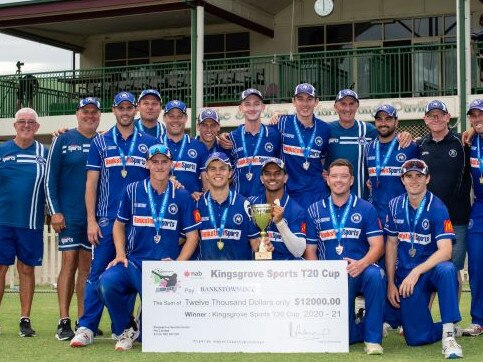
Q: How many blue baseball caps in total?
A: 15